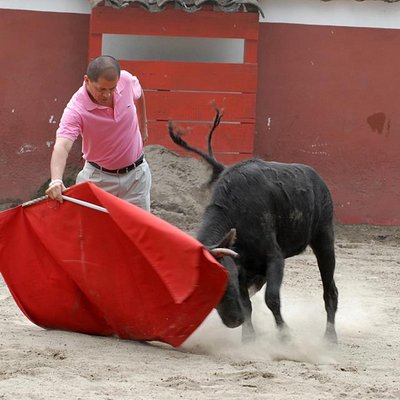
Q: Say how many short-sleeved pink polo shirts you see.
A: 1